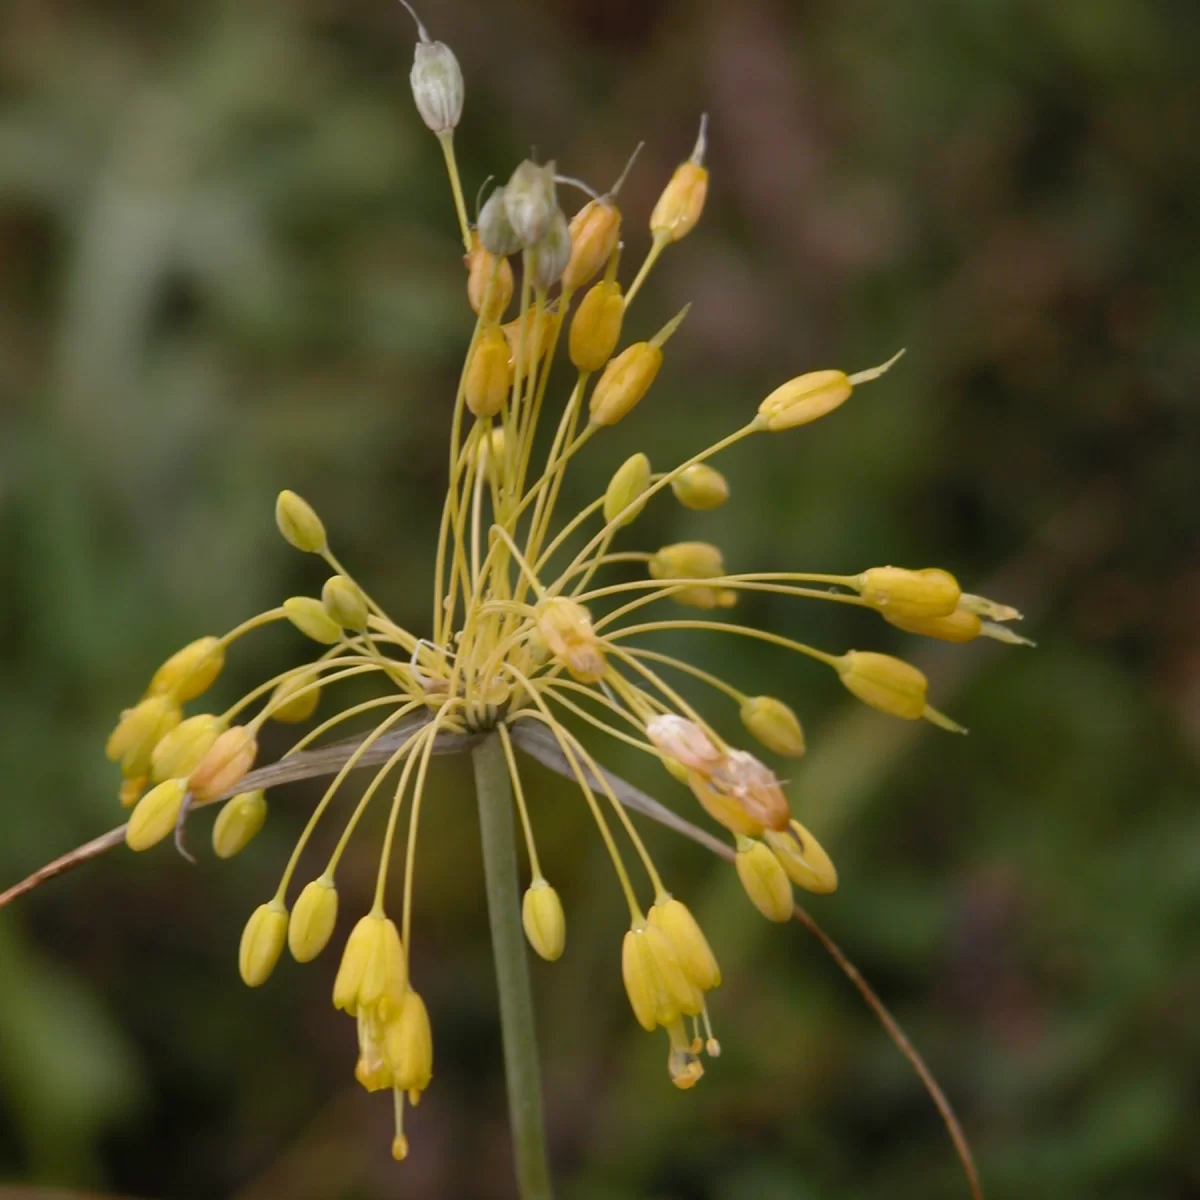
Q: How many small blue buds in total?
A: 0